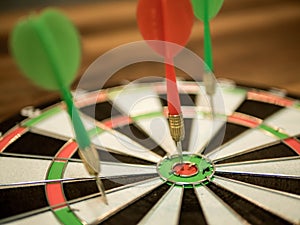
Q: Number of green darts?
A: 2